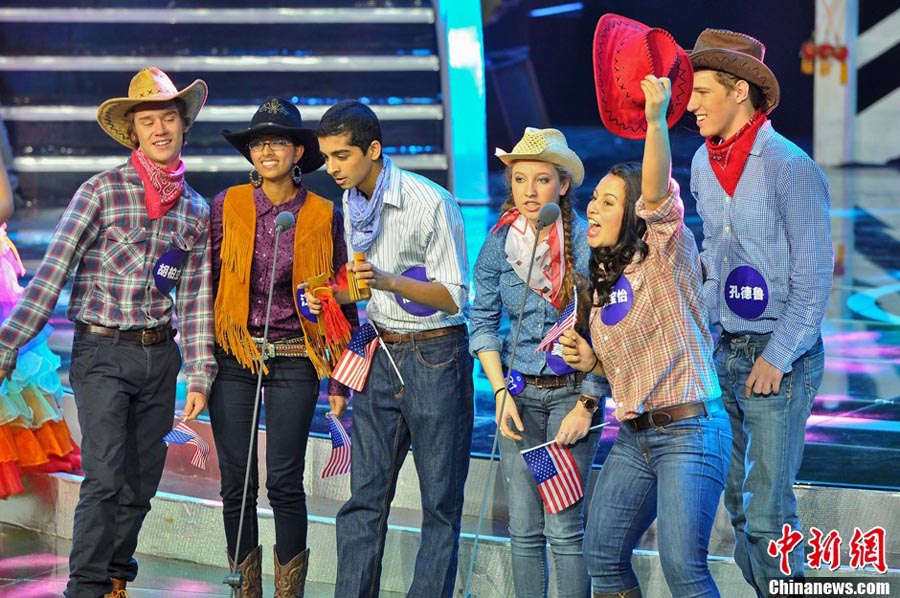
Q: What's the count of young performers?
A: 6